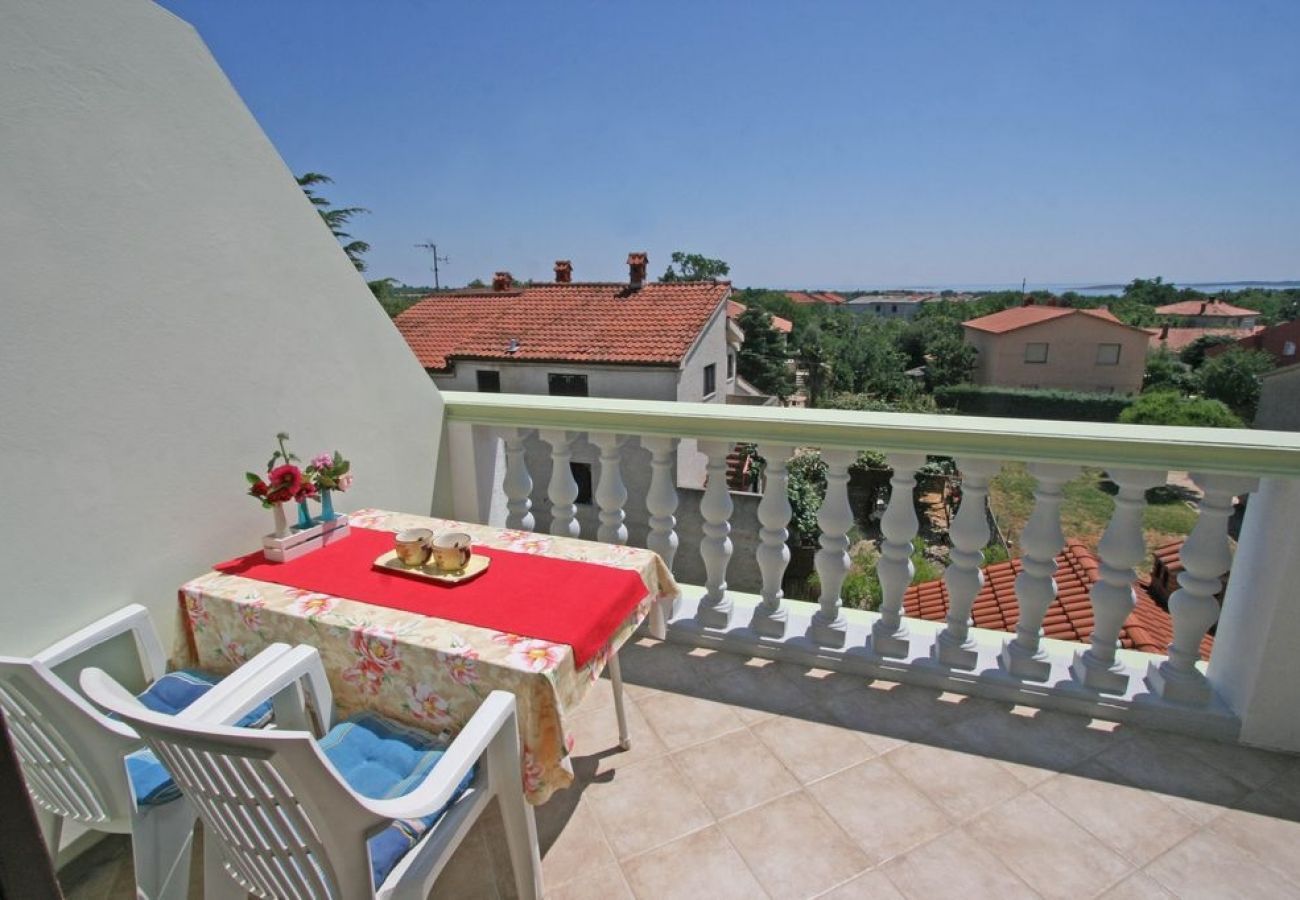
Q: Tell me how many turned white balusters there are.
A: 12